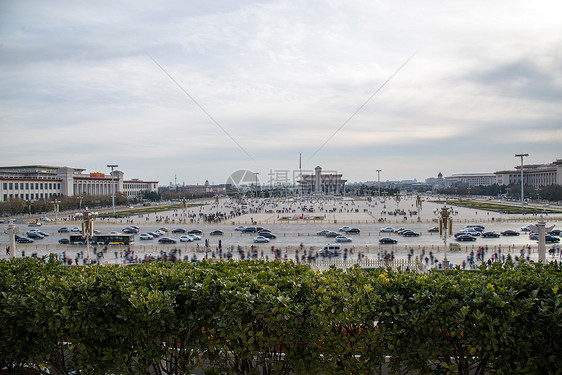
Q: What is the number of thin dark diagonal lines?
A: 2